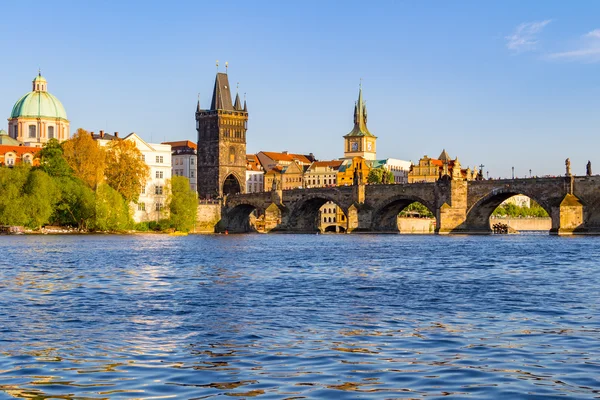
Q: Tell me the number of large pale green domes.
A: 1